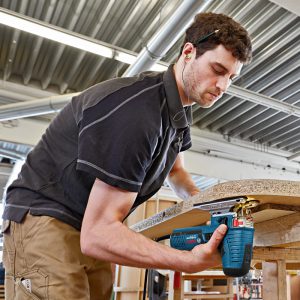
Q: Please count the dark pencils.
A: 1